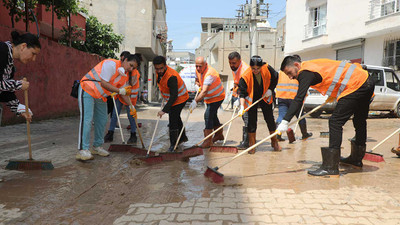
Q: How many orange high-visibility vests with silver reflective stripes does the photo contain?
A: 8